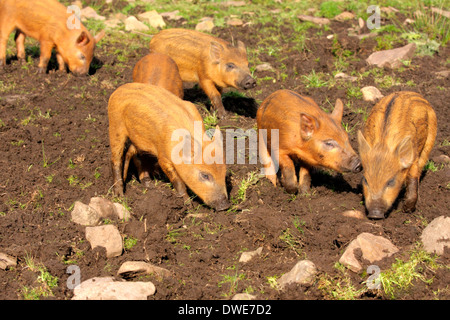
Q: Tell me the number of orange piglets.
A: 6